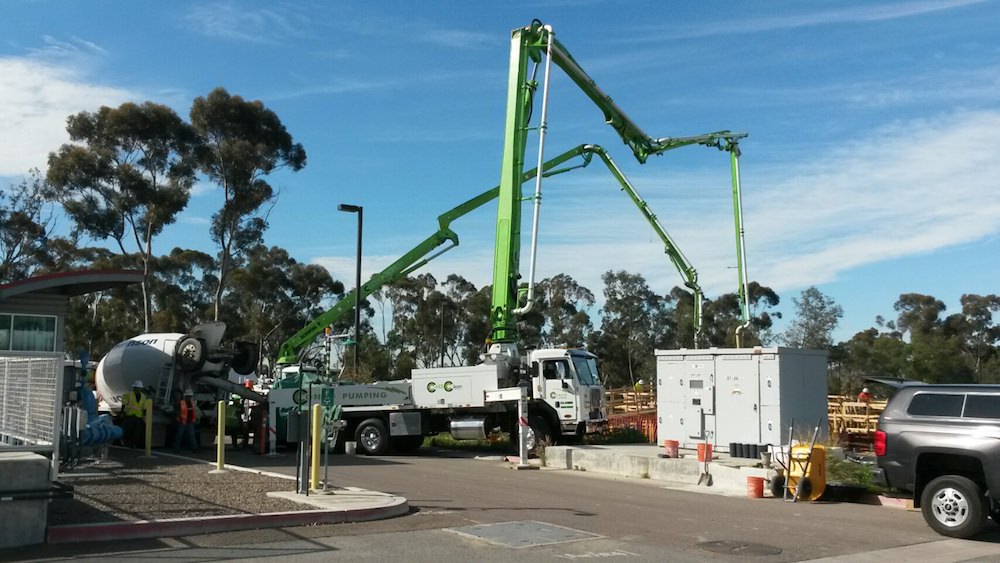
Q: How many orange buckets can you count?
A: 3